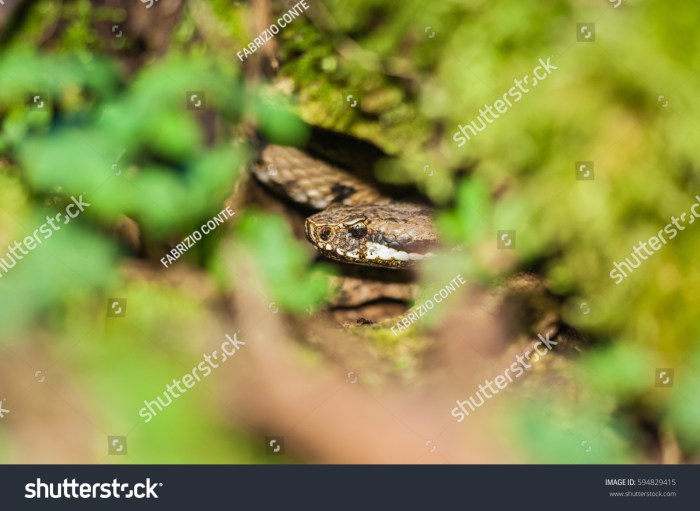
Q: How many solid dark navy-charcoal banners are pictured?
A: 1